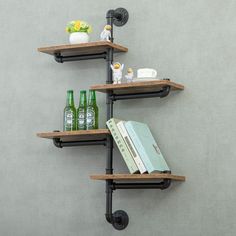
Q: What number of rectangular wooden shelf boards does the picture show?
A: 4